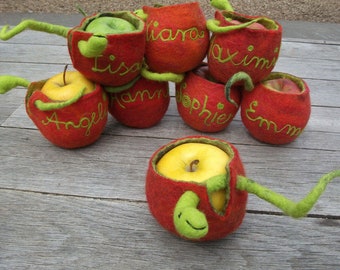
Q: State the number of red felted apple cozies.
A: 8